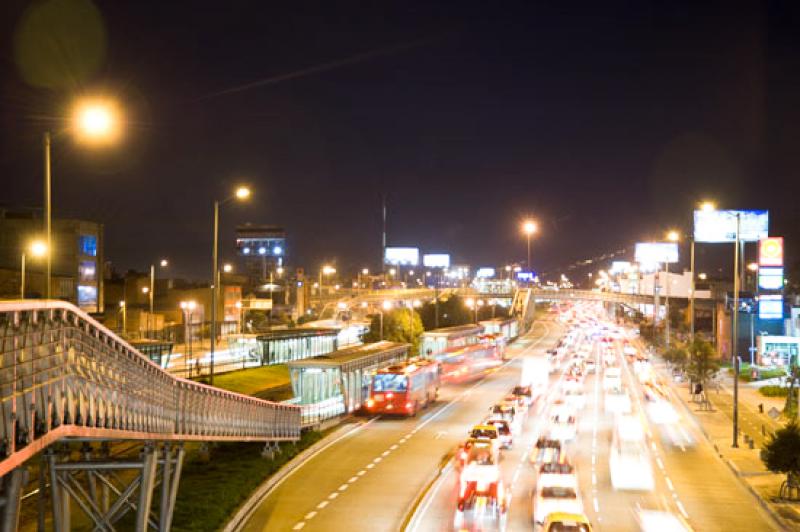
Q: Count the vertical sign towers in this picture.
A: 1